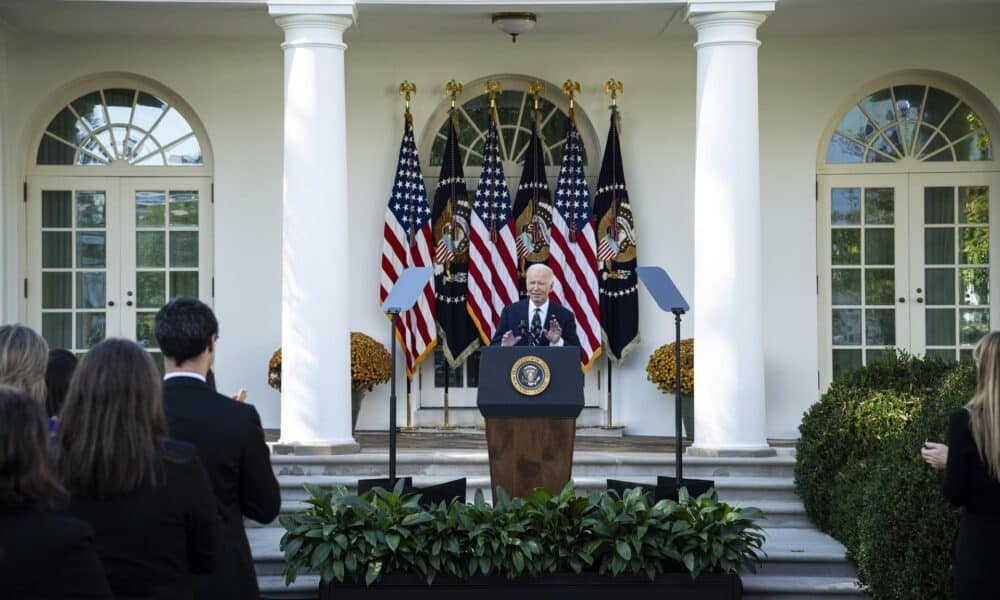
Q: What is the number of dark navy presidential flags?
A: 3